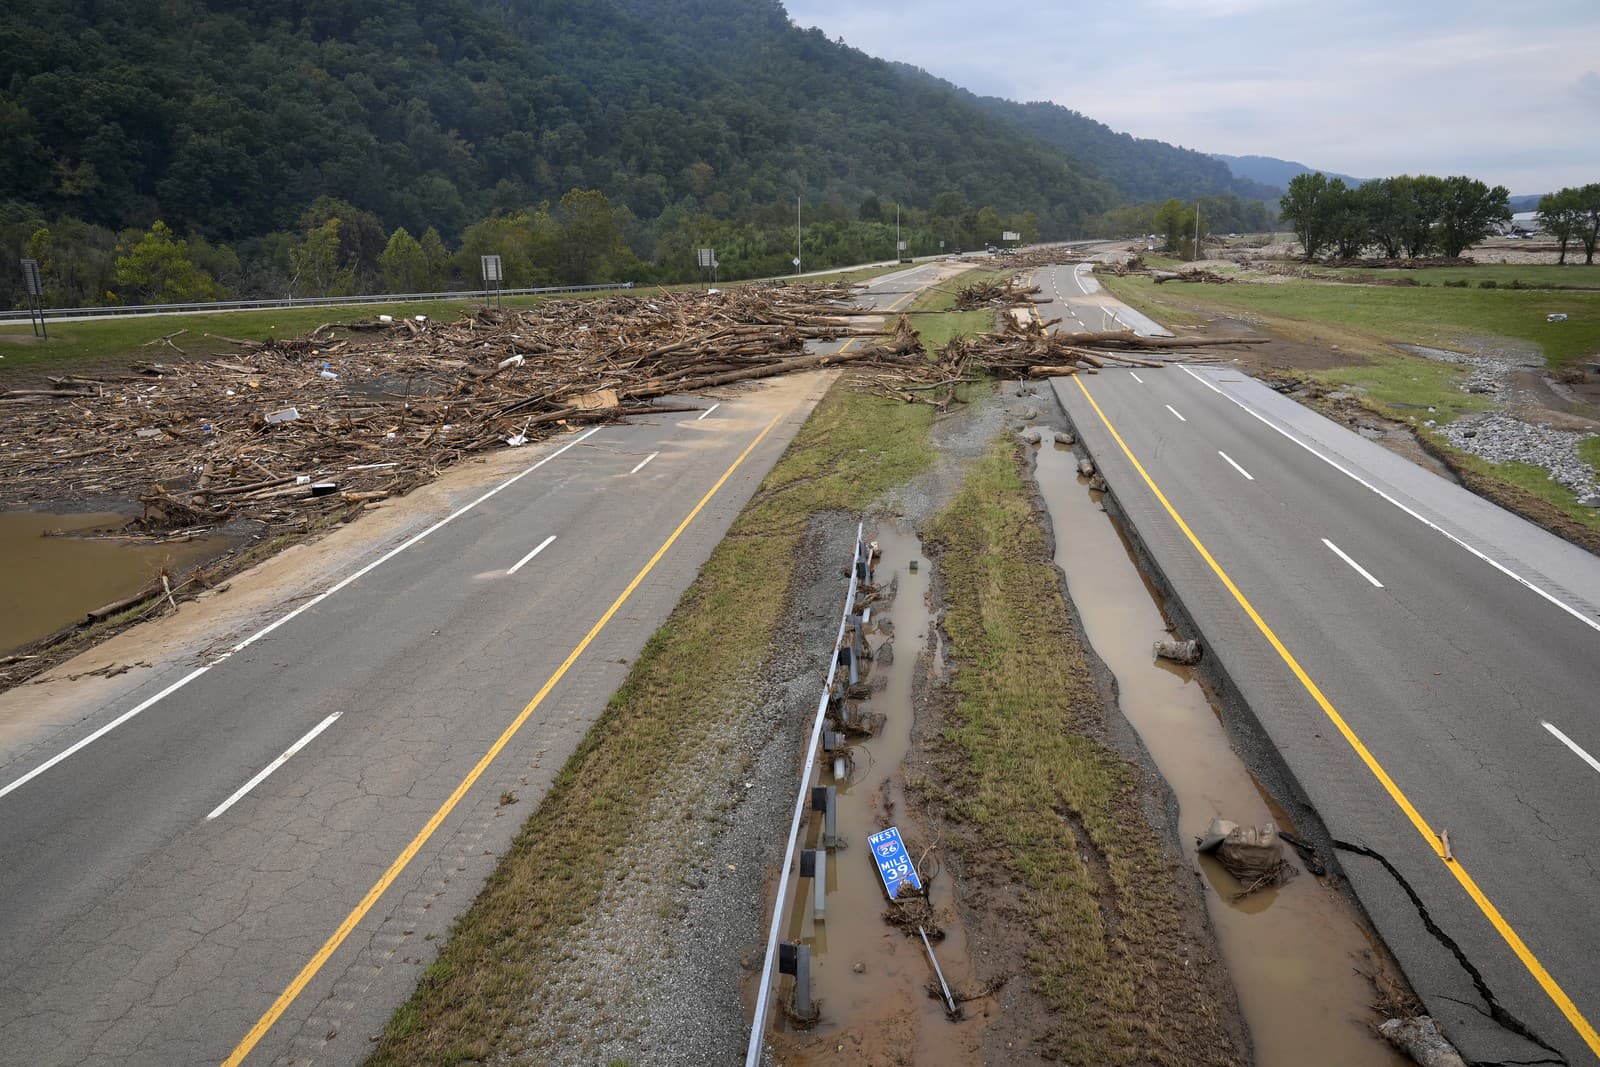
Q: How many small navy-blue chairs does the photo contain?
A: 0